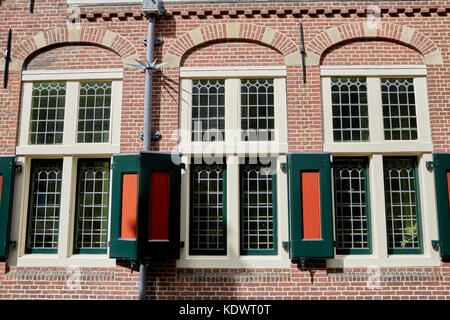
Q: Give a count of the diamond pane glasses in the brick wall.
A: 12